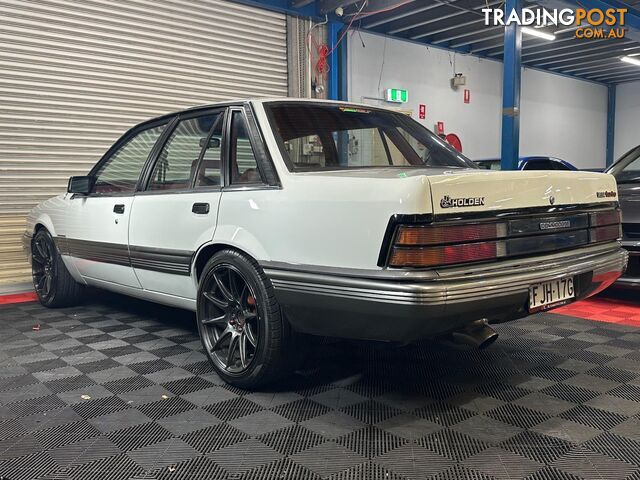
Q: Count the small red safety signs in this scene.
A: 3